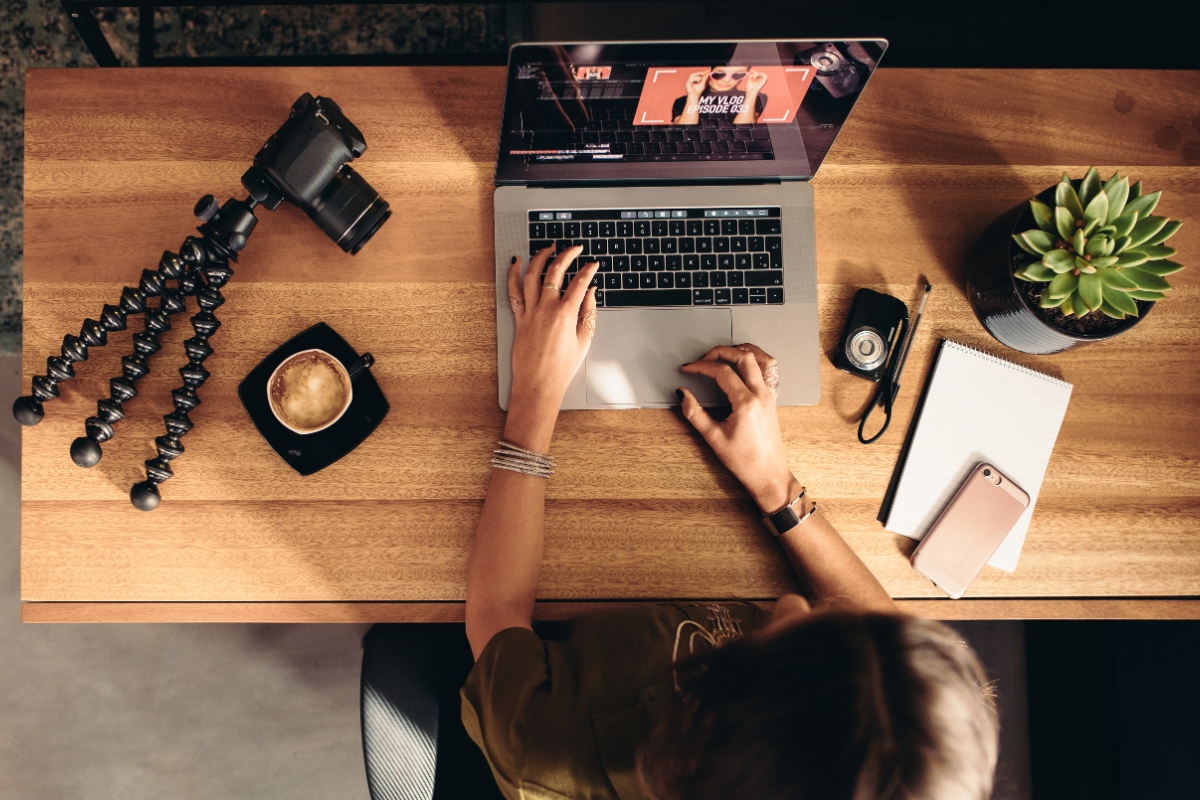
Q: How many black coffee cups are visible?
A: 1